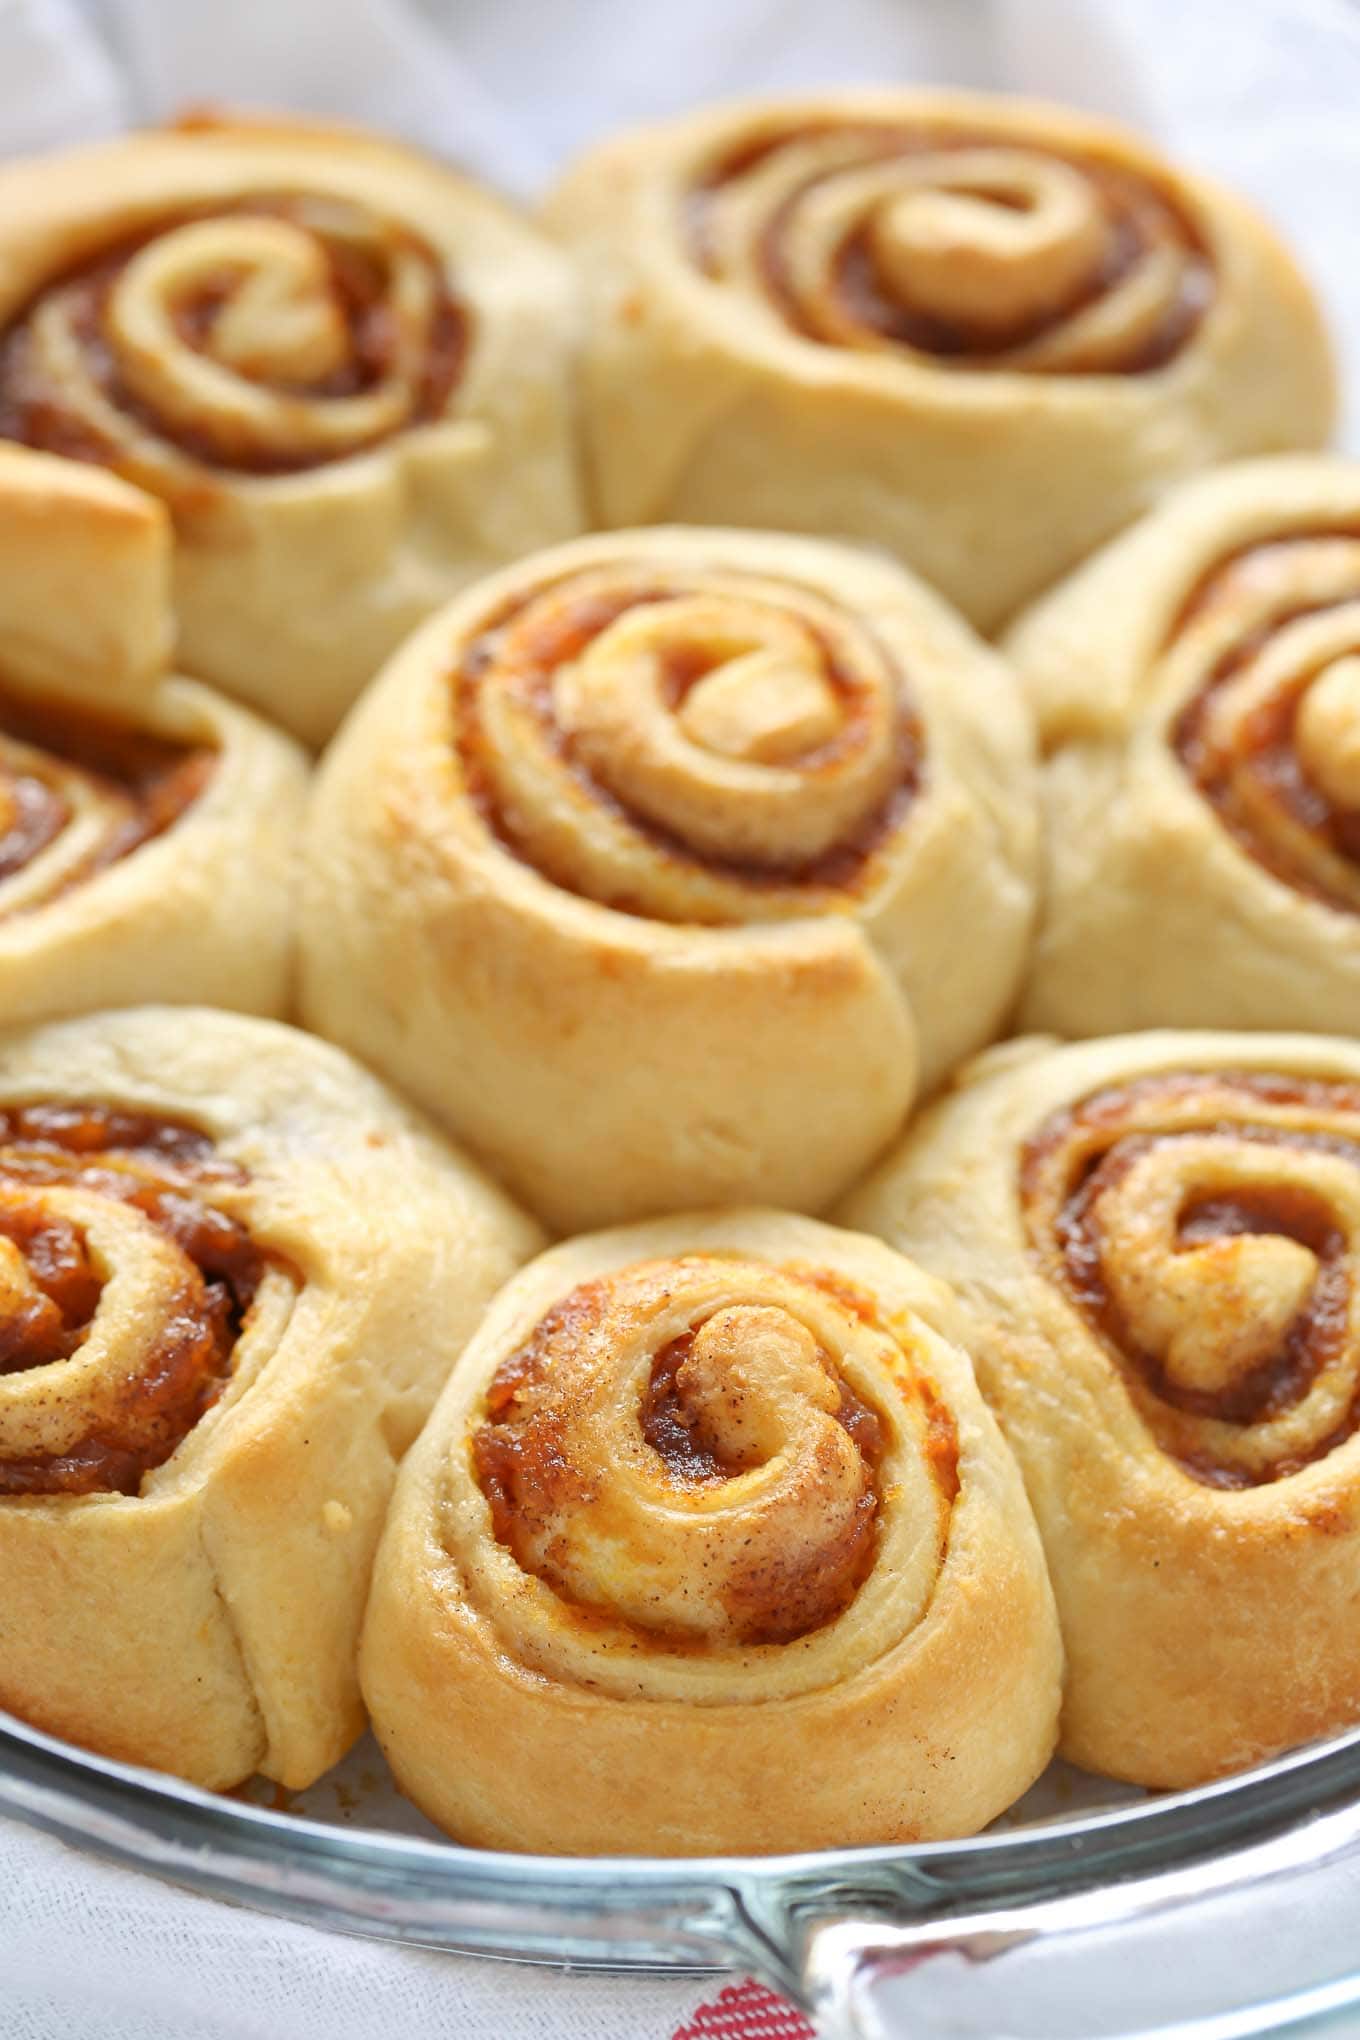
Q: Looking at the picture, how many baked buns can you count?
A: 8